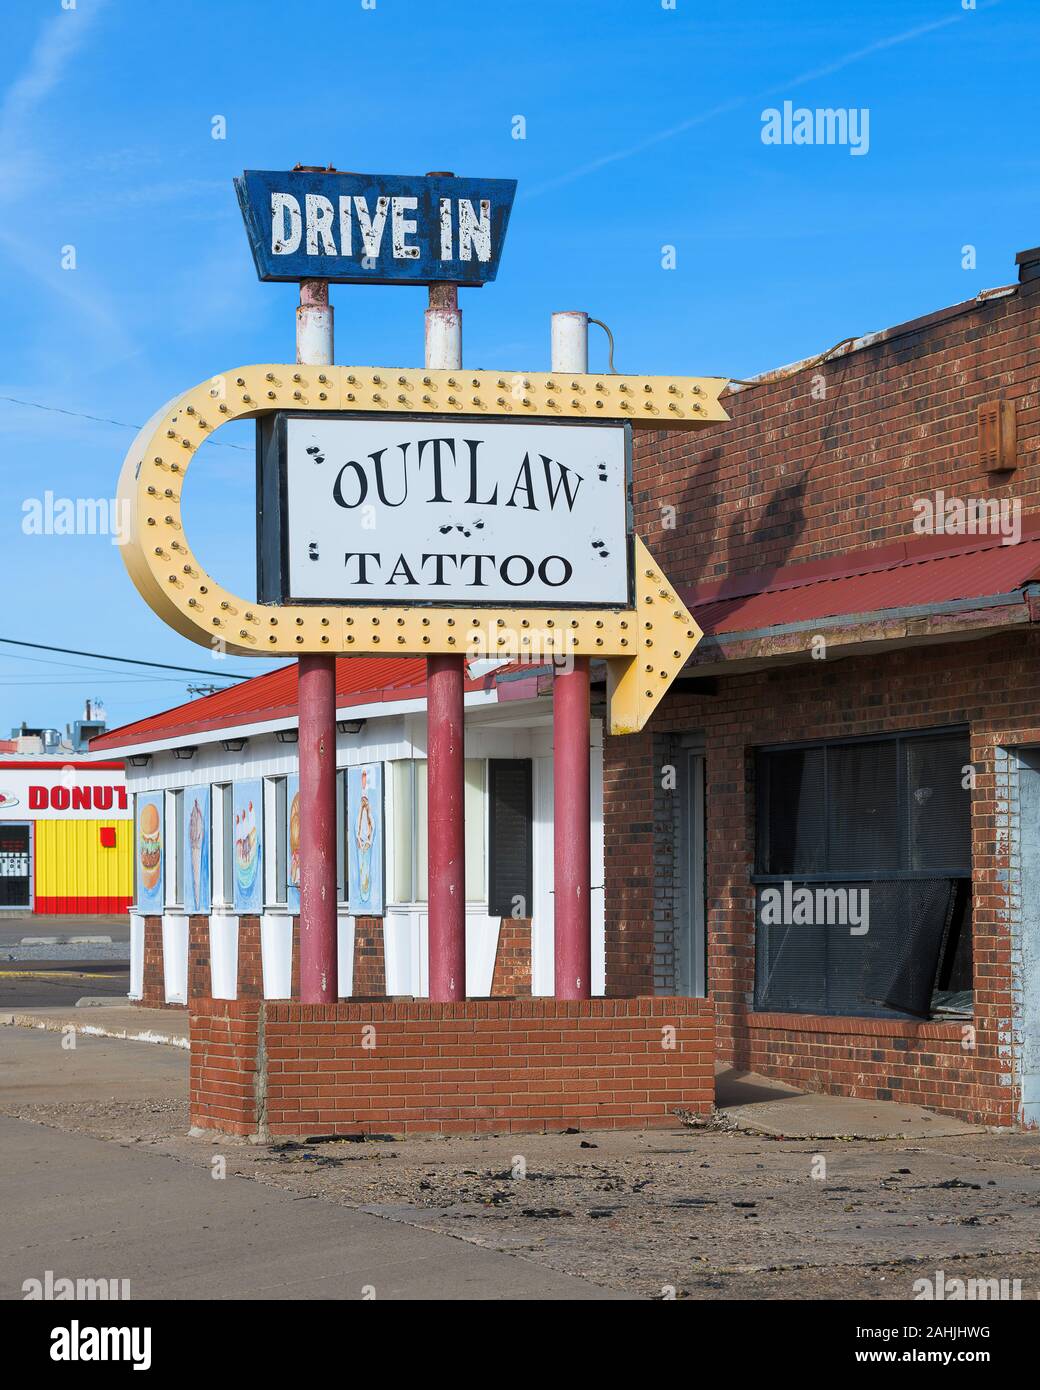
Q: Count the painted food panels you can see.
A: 5